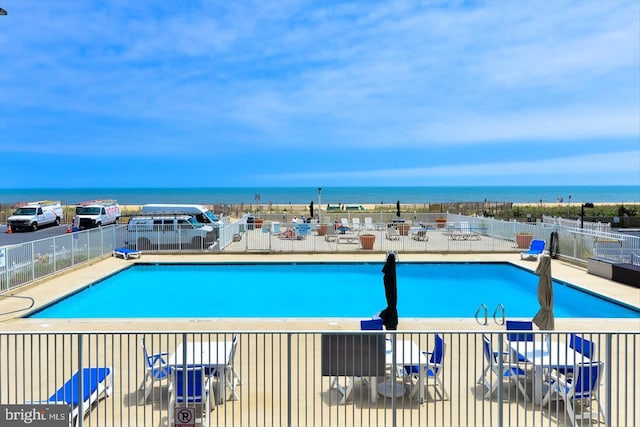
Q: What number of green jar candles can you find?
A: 0